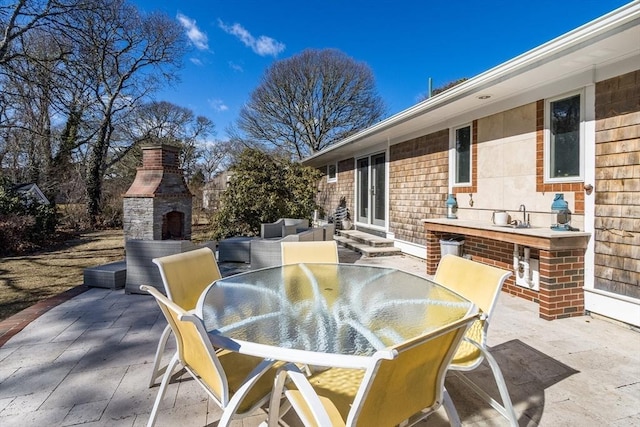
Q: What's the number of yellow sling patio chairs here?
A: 5